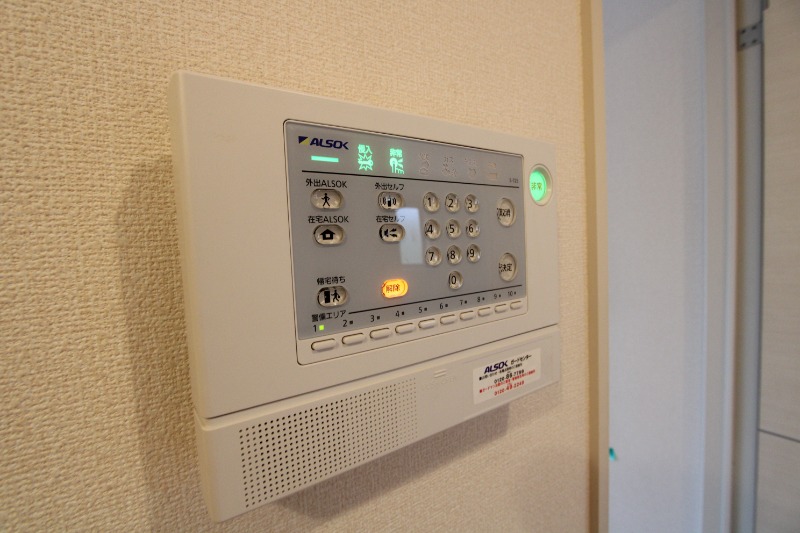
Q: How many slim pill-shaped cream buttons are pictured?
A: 10